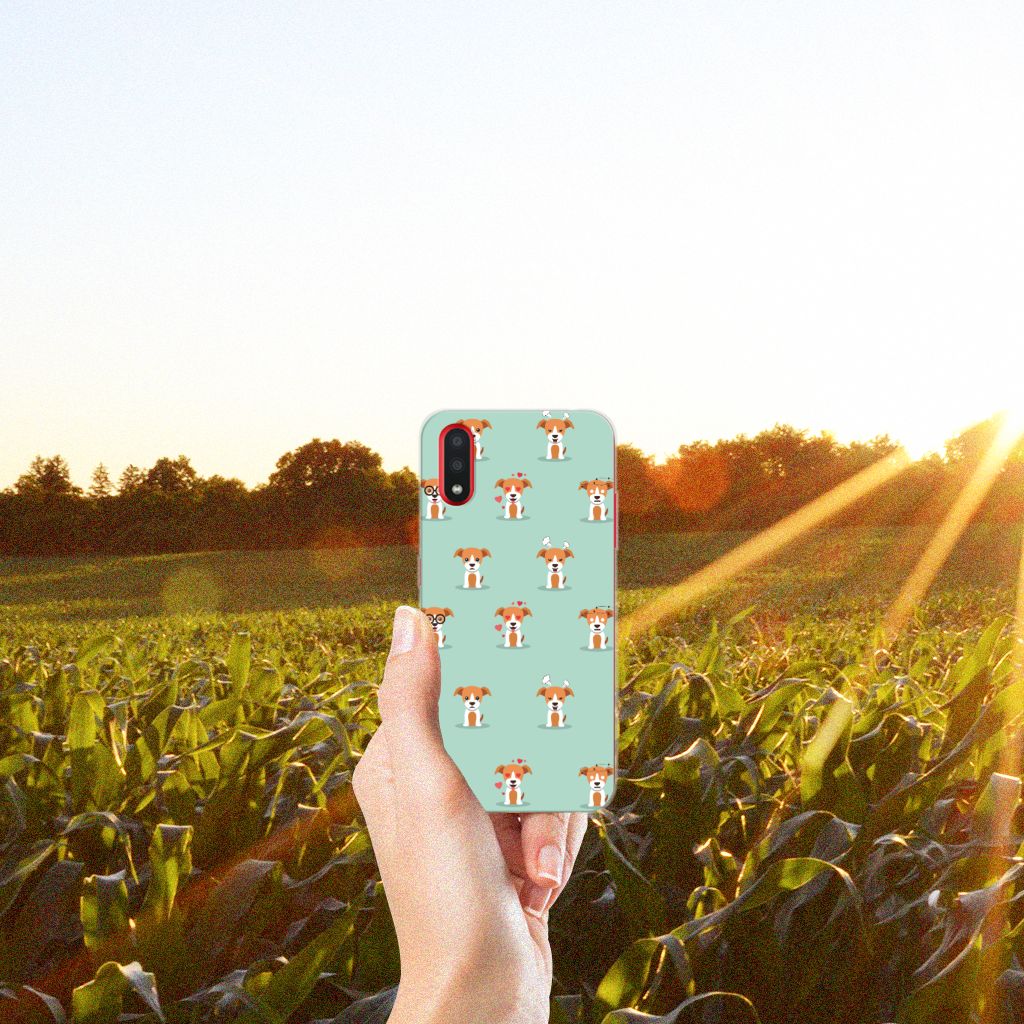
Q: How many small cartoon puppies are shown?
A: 14